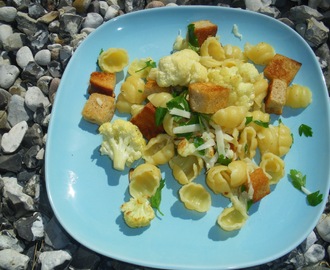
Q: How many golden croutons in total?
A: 9